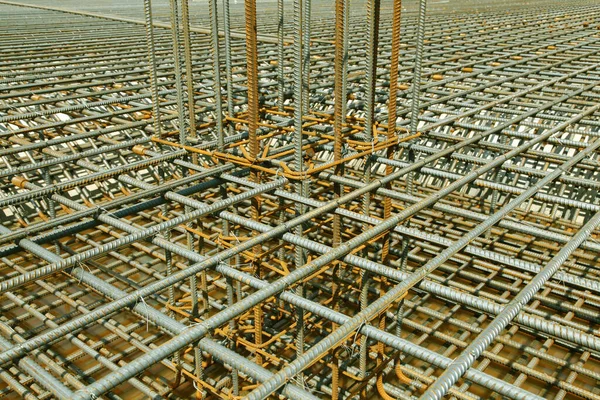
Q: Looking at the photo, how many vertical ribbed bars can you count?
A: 15